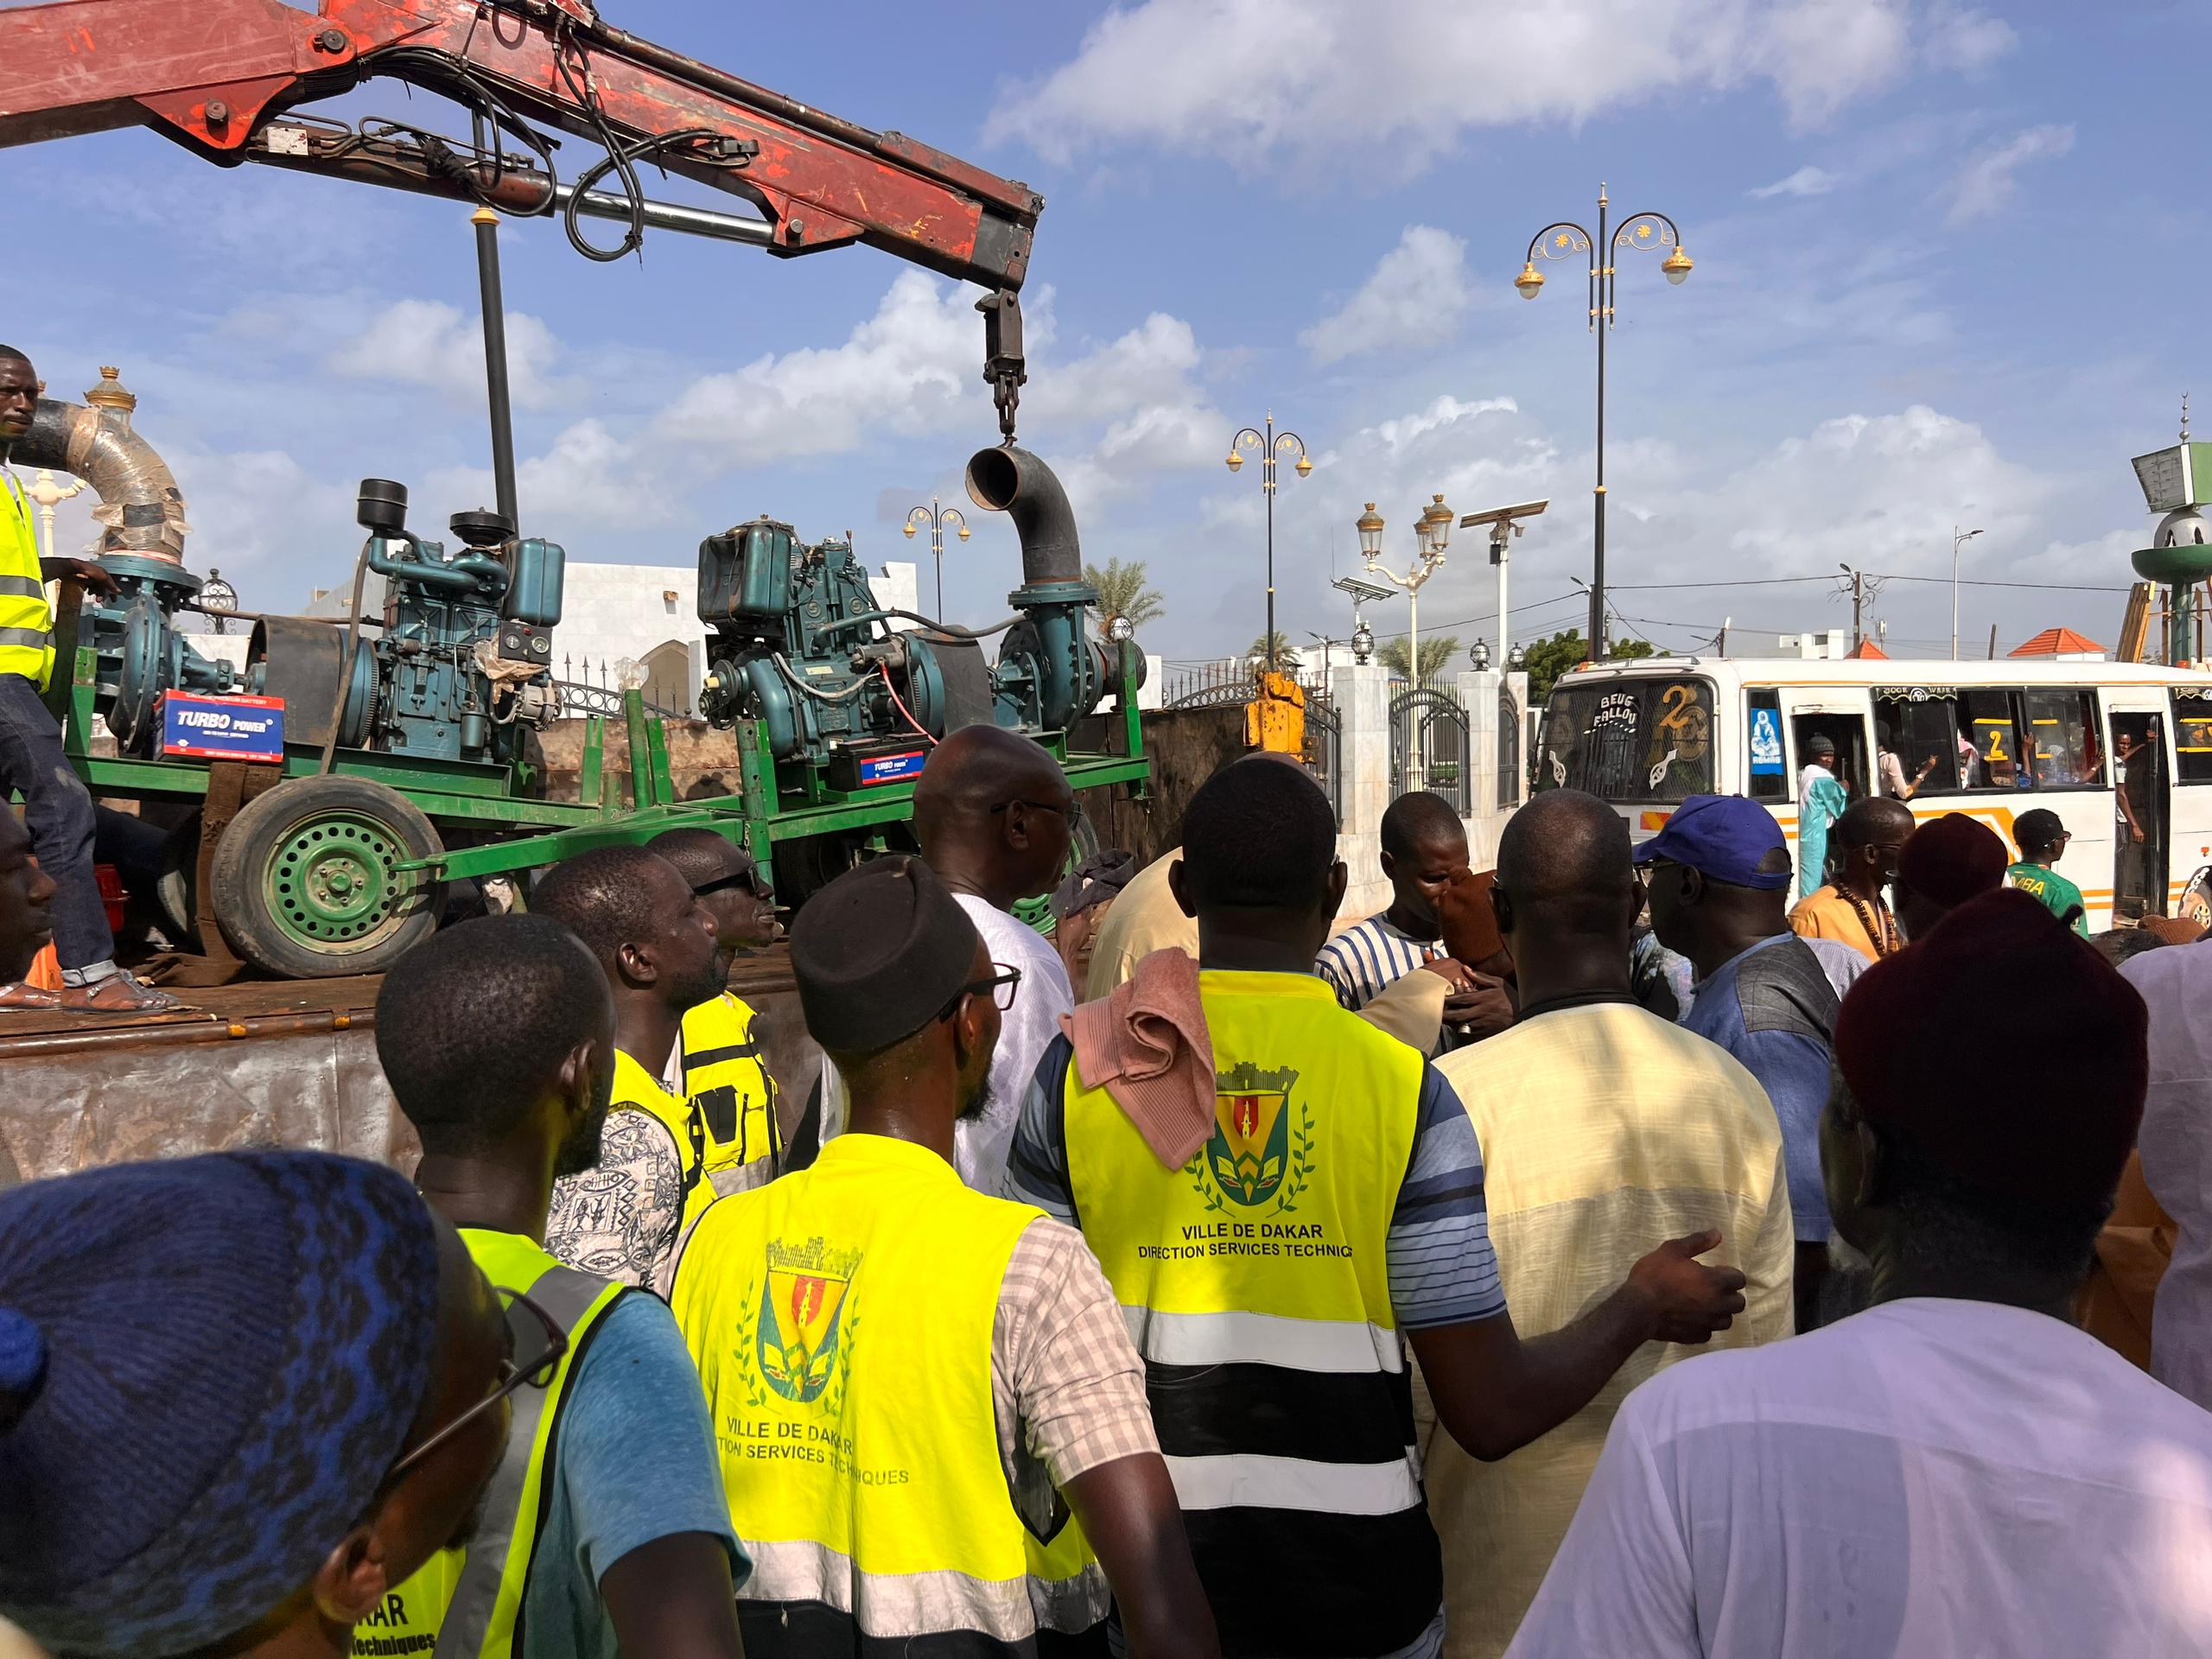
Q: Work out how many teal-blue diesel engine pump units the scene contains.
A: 2